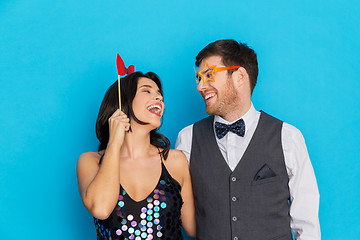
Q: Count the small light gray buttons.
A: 4